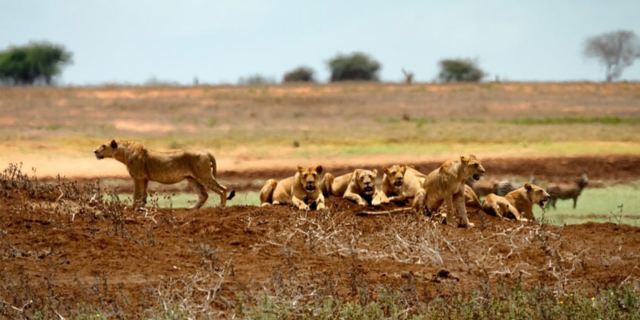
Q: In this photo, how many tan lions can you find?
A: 6